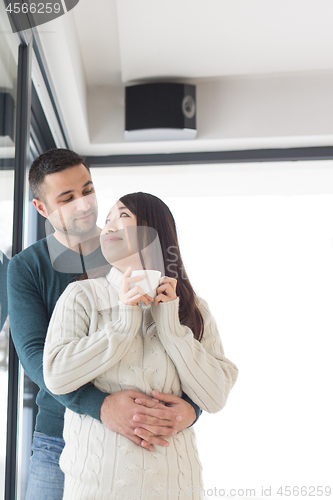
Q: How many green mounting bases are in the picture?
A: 0